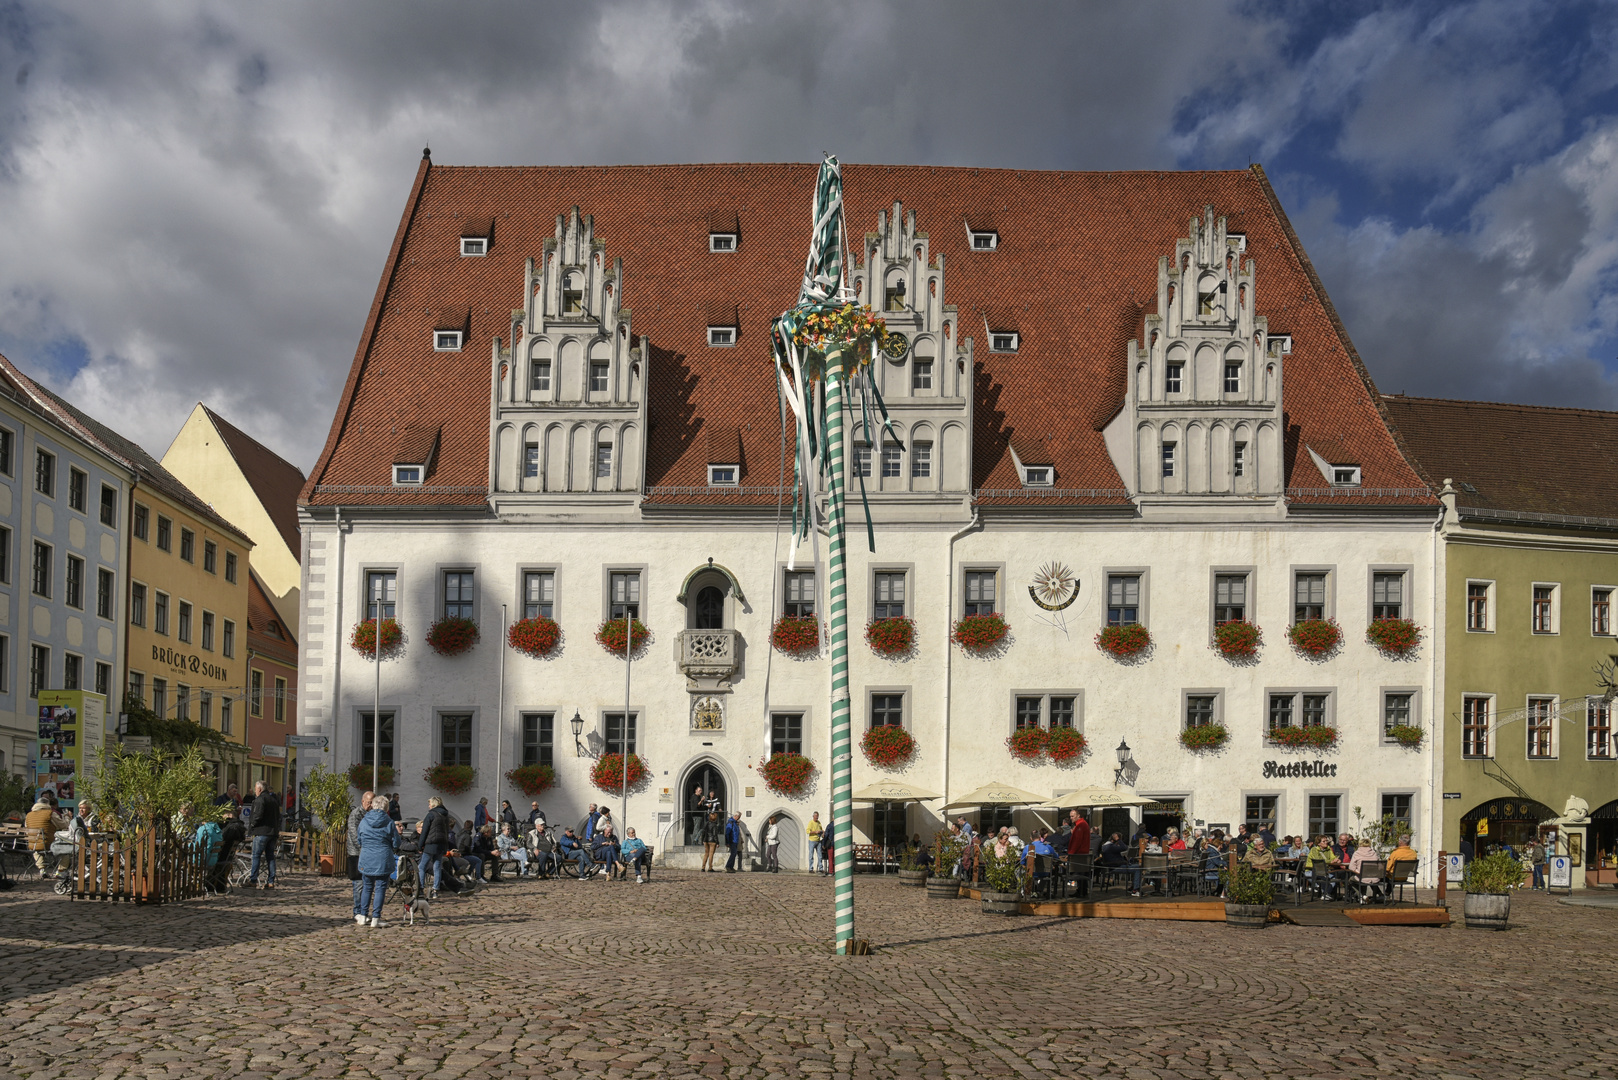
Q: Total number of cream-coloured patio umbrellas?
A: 3